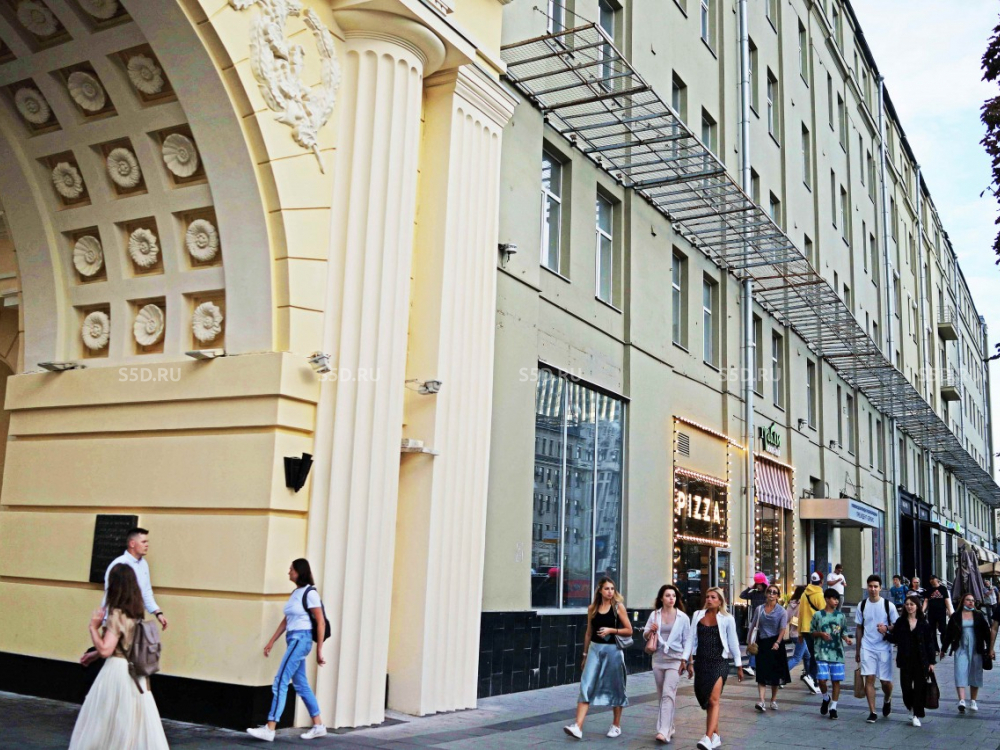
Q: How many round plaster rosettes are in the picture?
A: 14